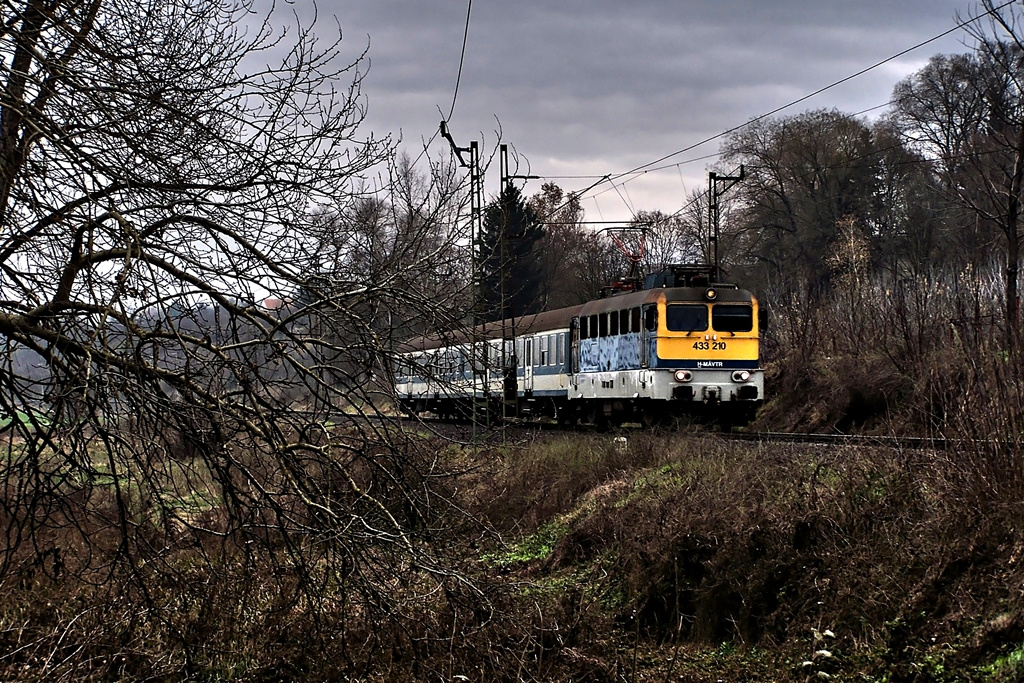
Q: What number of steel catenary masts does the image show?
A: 3